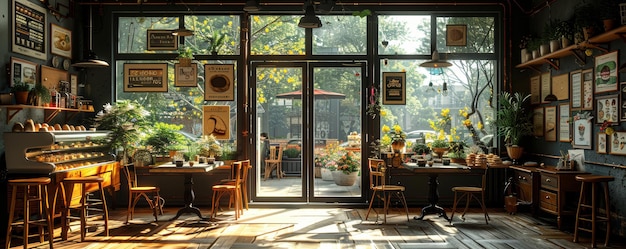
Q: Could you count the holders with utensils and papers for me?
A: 1